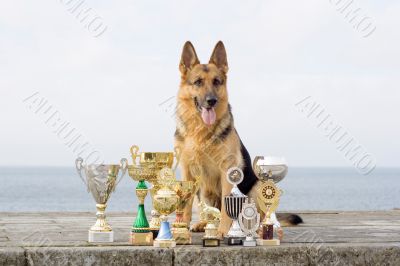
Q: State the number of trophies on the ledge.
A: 10